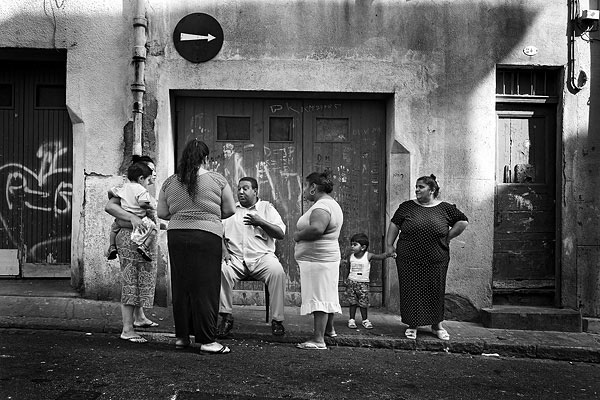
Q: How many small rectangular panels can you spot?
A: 5